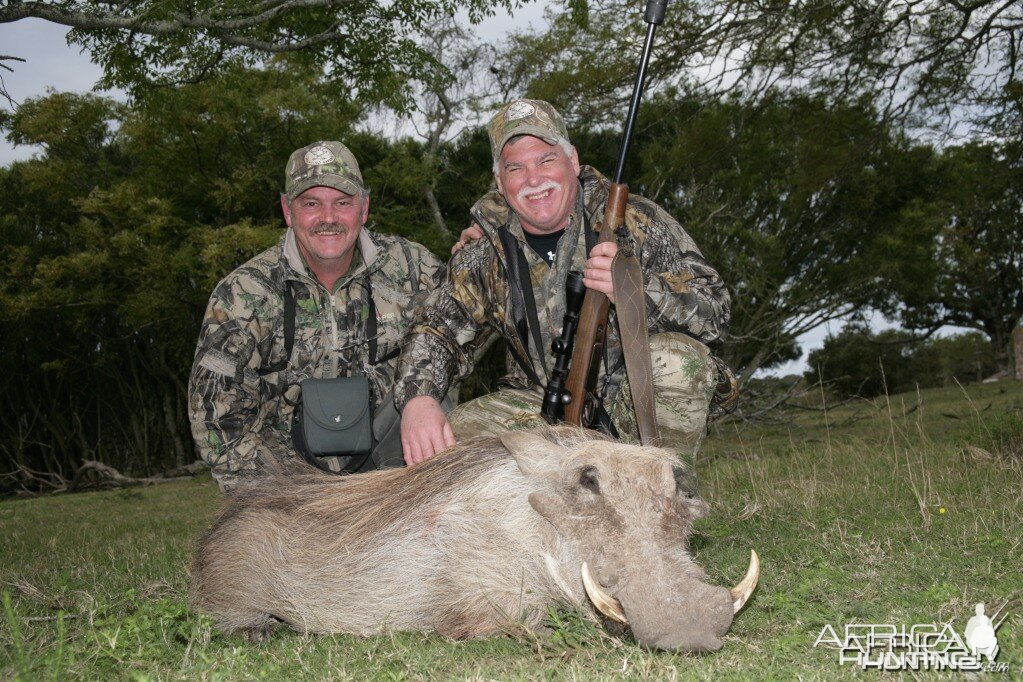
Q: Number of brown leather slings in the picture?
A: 1